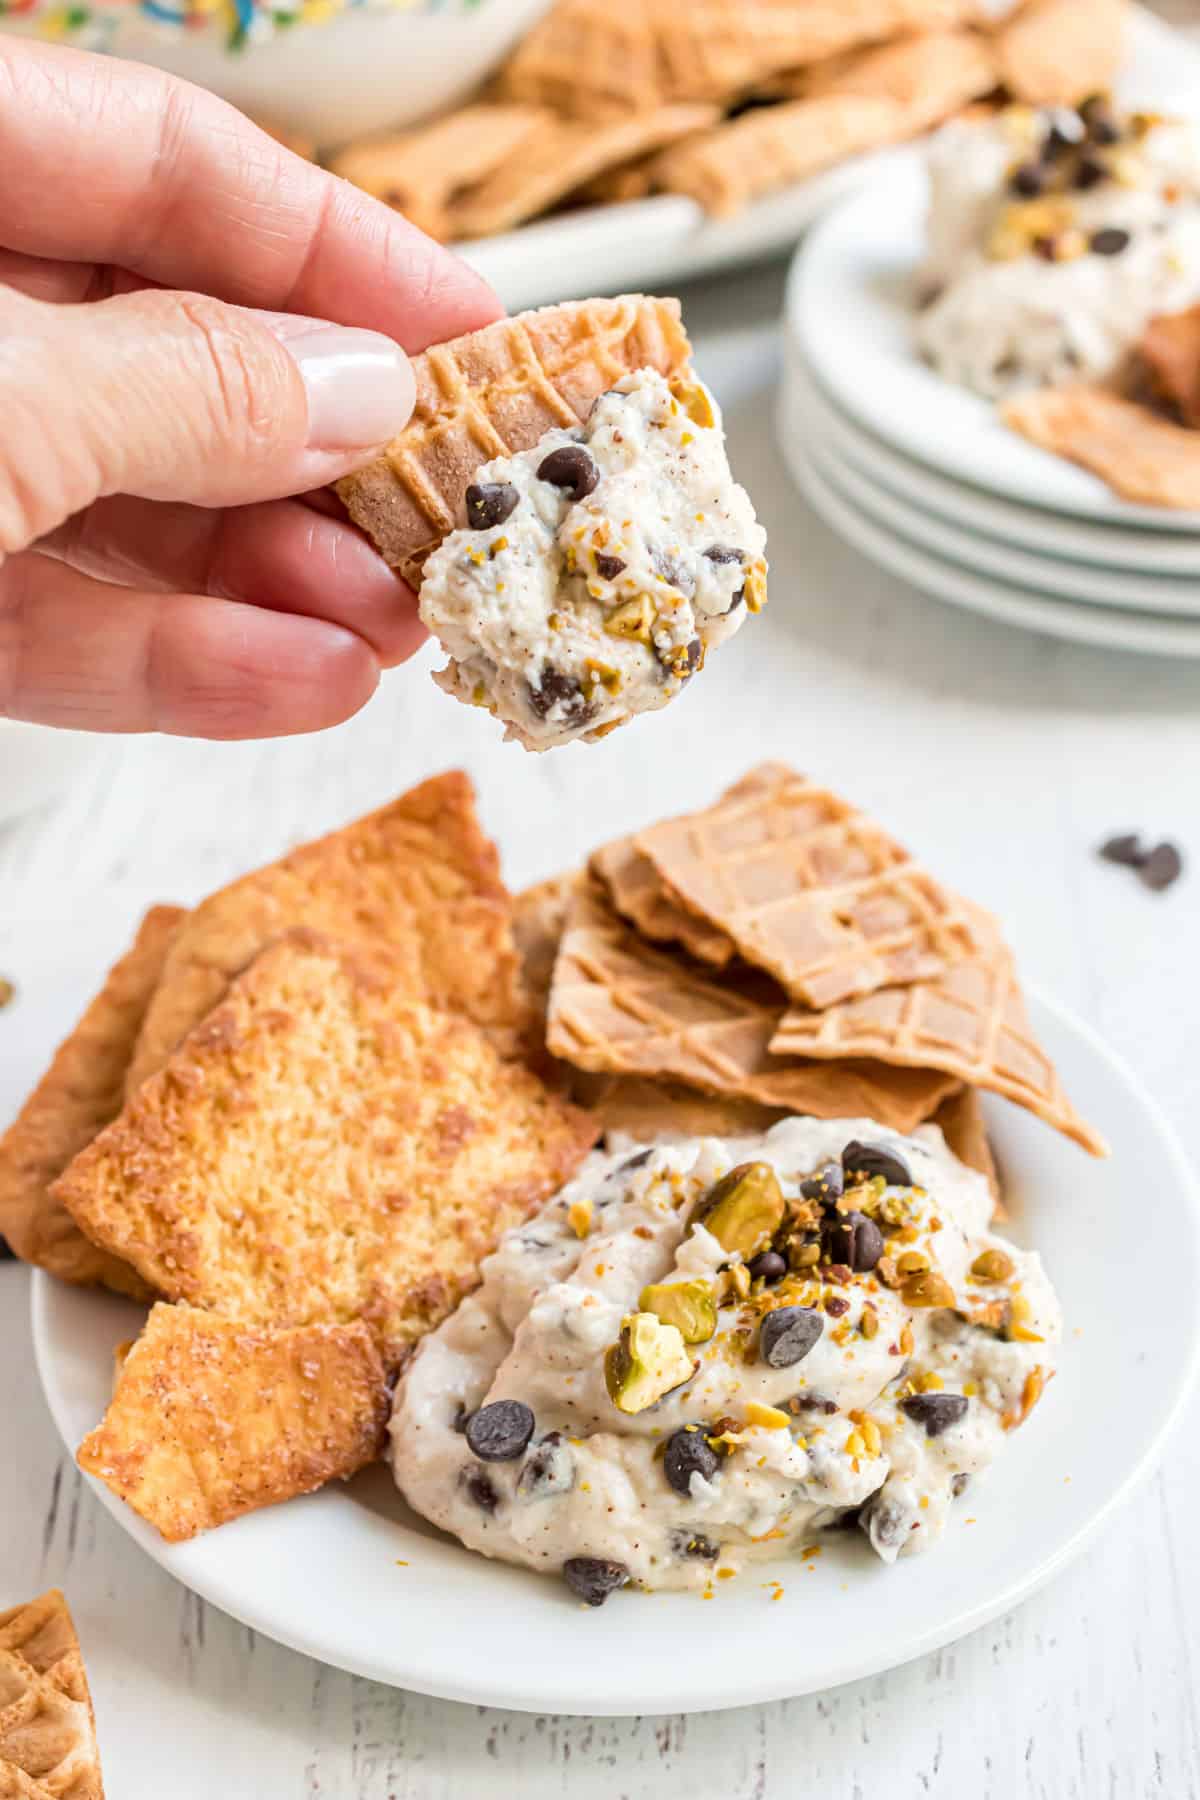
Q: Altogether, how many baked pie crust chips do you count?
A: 4